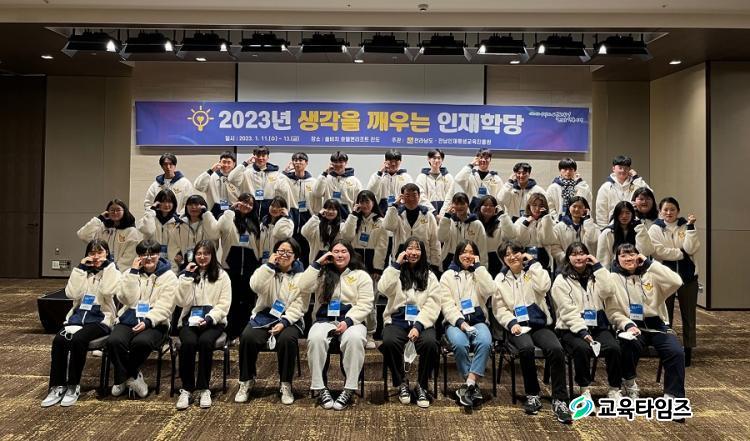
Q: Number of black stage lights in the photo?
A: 10